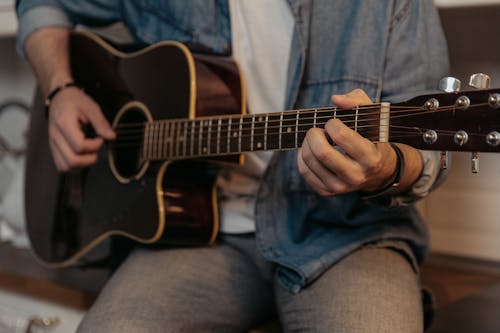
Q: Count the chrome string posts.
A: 6